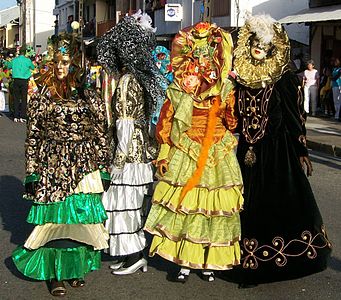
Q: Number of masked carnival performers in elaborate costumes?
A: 4